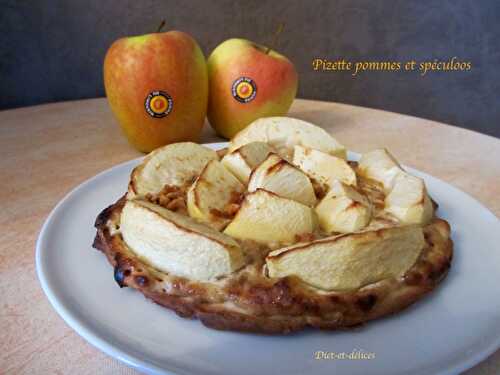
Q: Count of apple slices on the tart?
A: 12